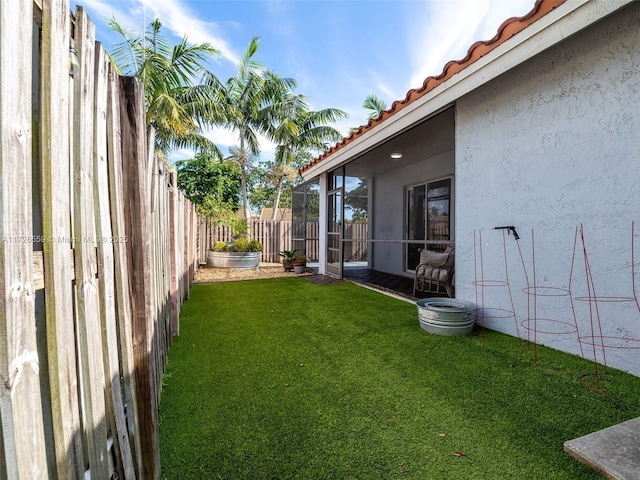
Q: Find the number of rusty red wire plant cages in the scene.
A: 3